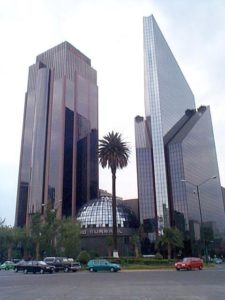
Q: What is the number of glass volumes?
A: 3